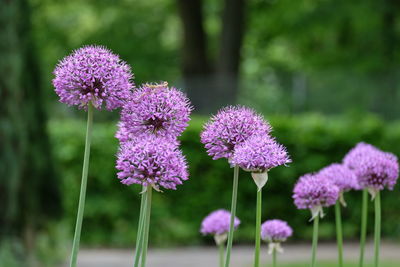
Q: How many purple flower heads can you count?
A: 11